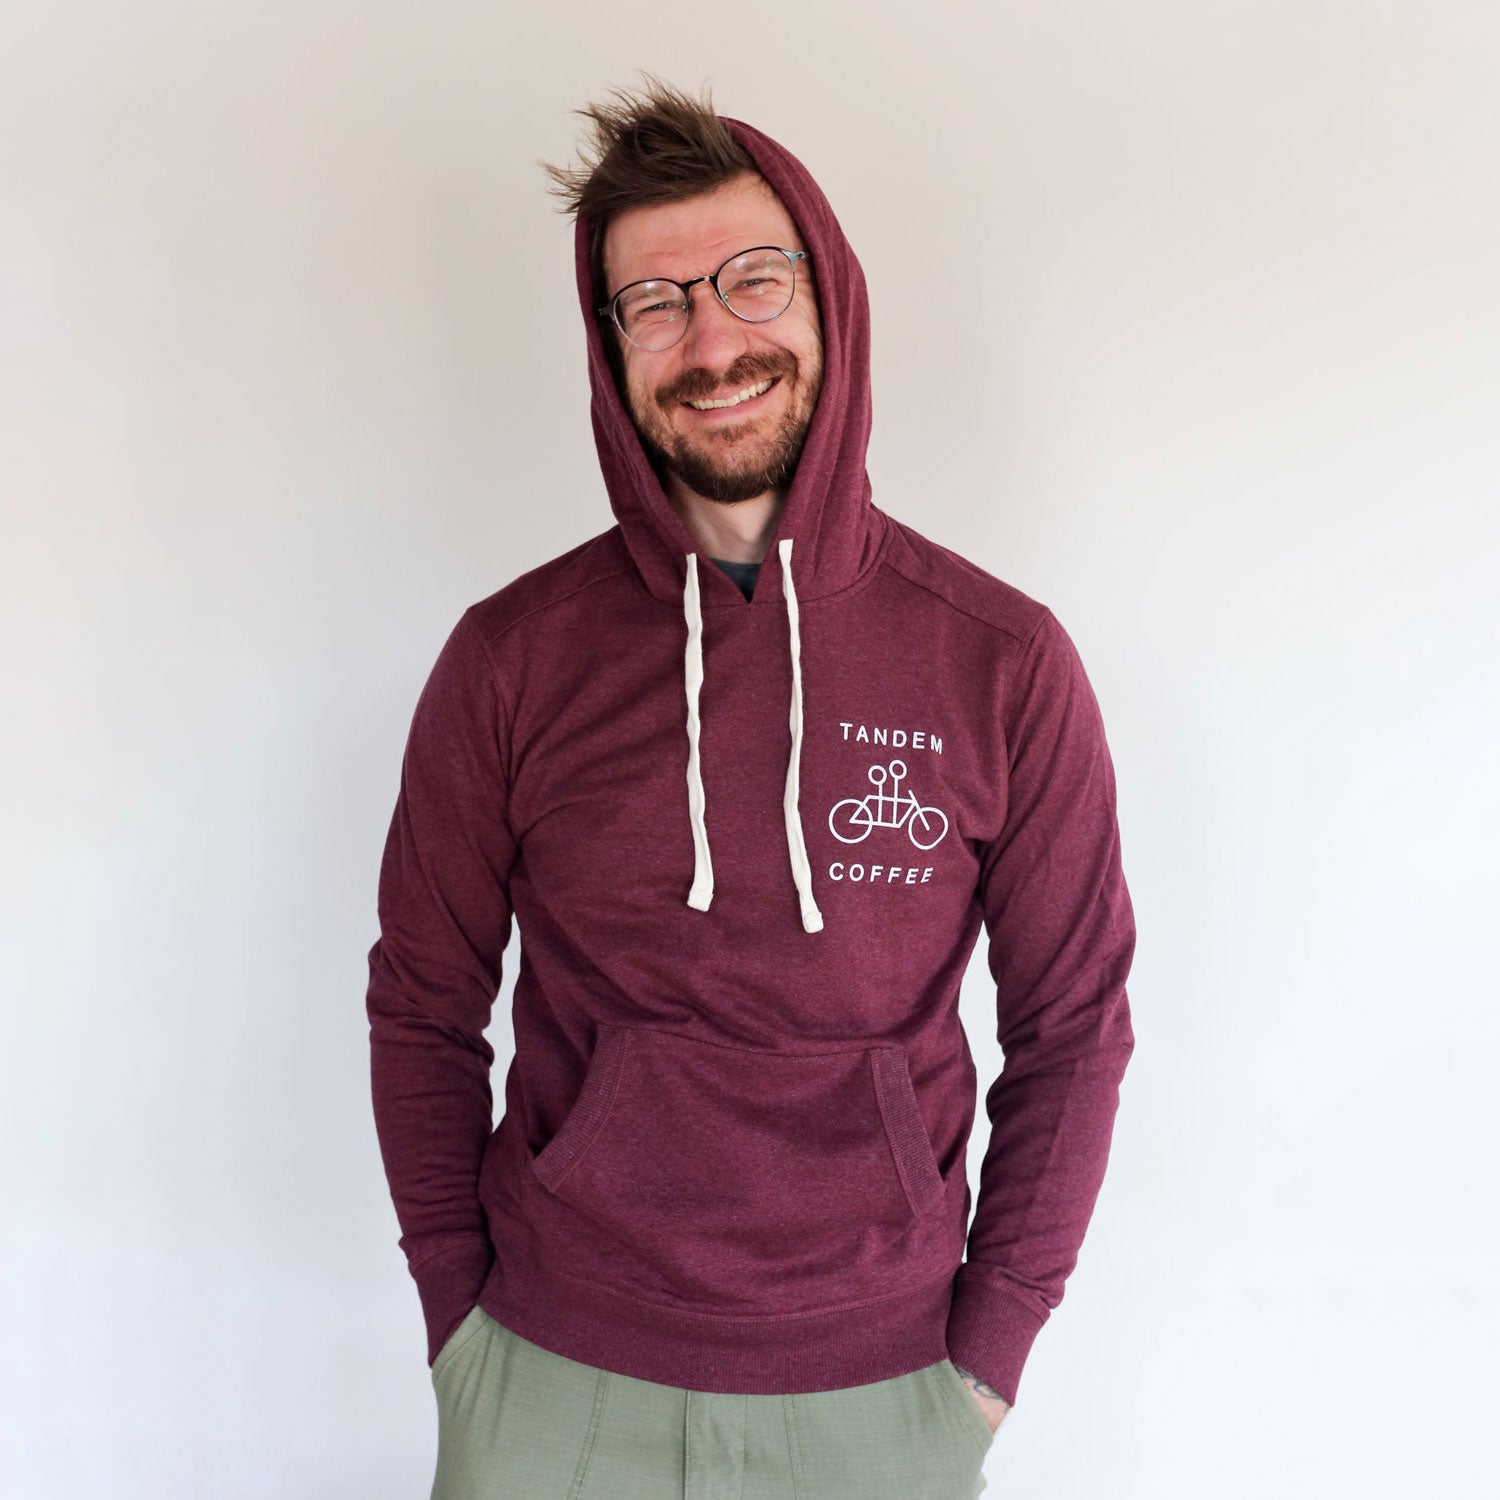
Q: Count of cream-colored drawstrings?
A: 2